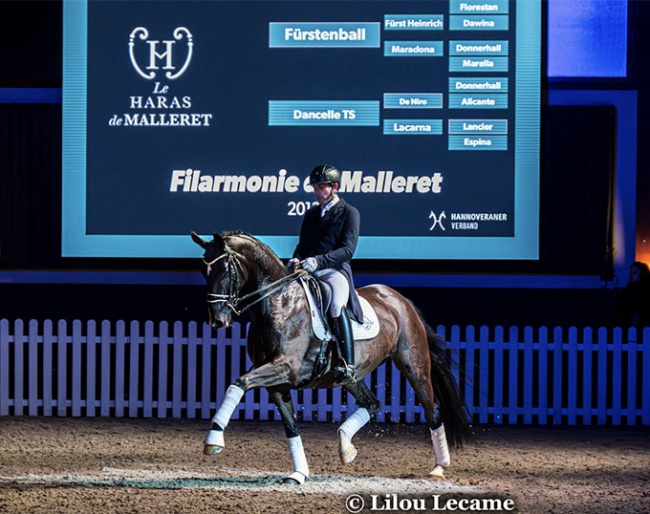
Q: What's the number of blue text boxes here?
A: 14